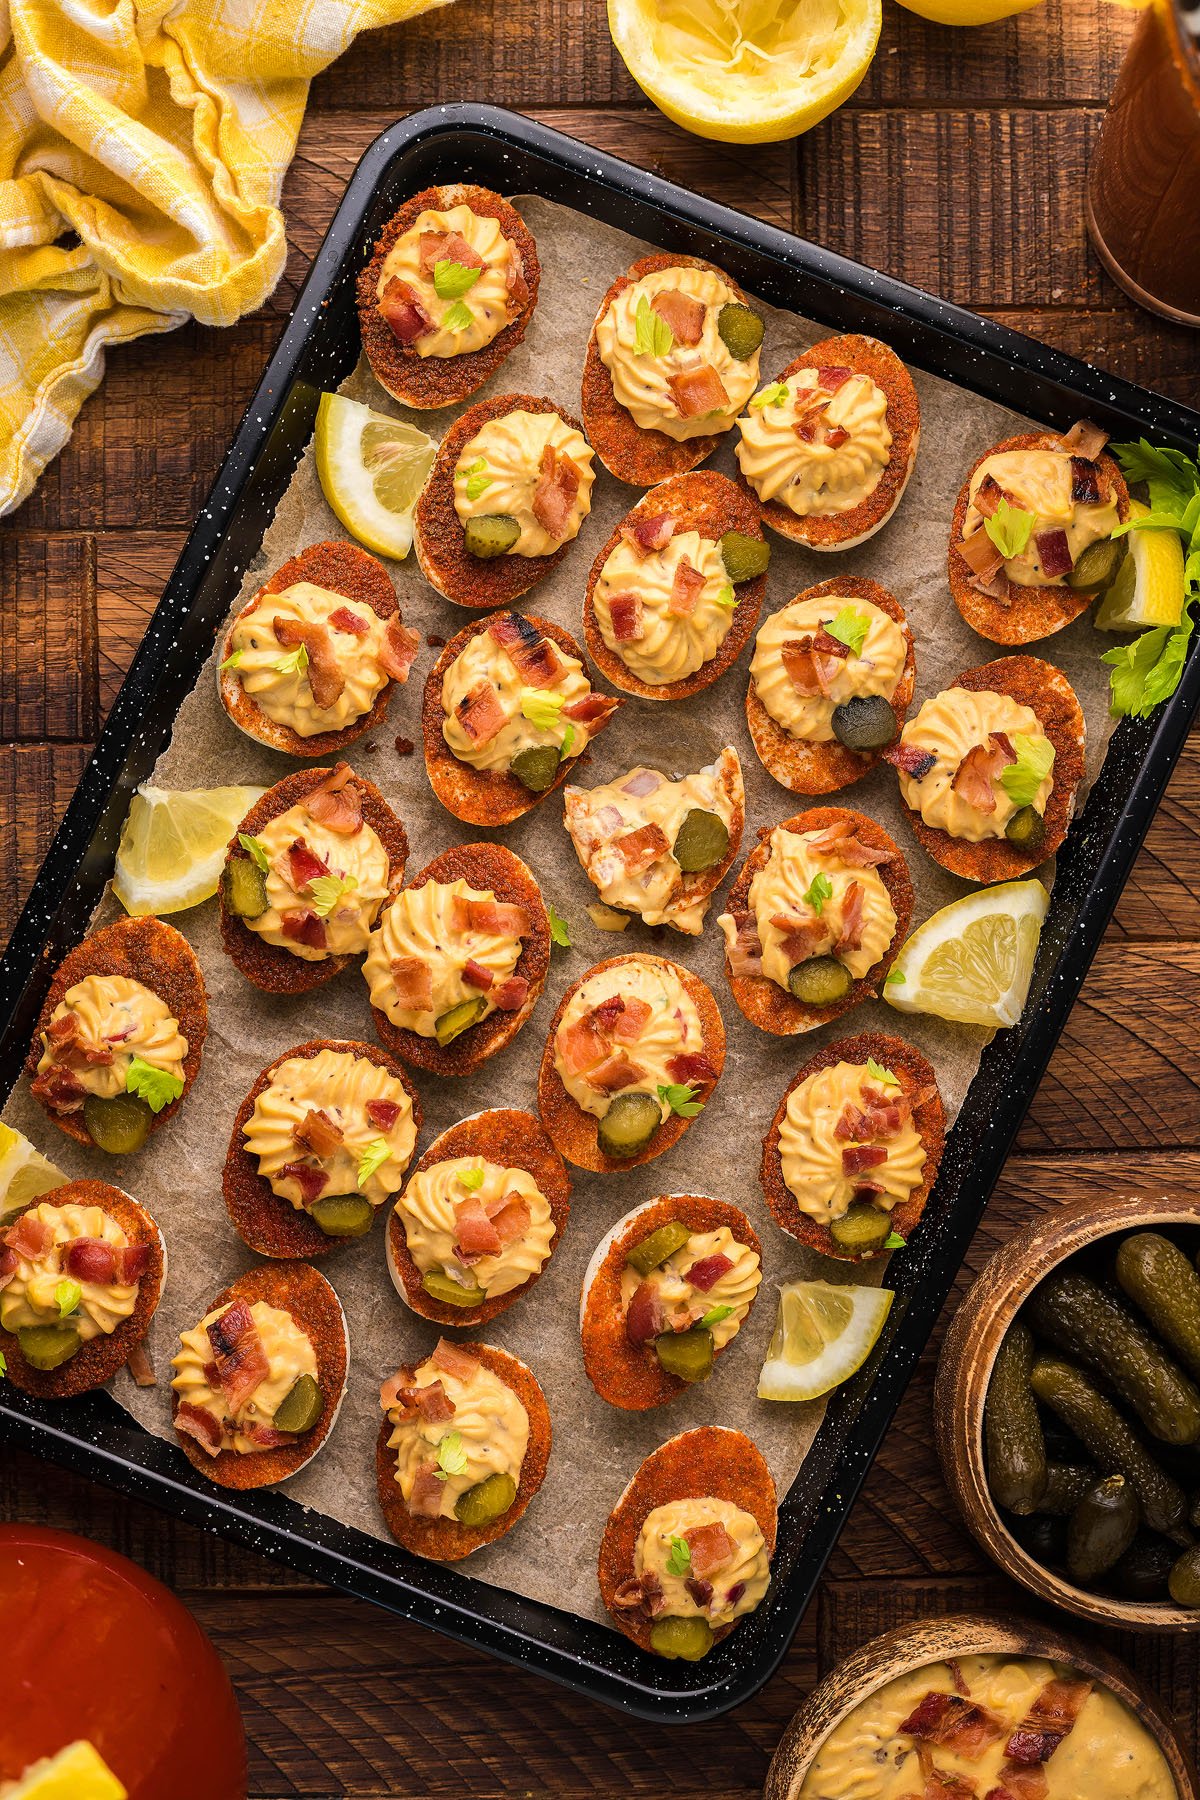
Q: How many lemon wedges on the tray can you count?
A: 6